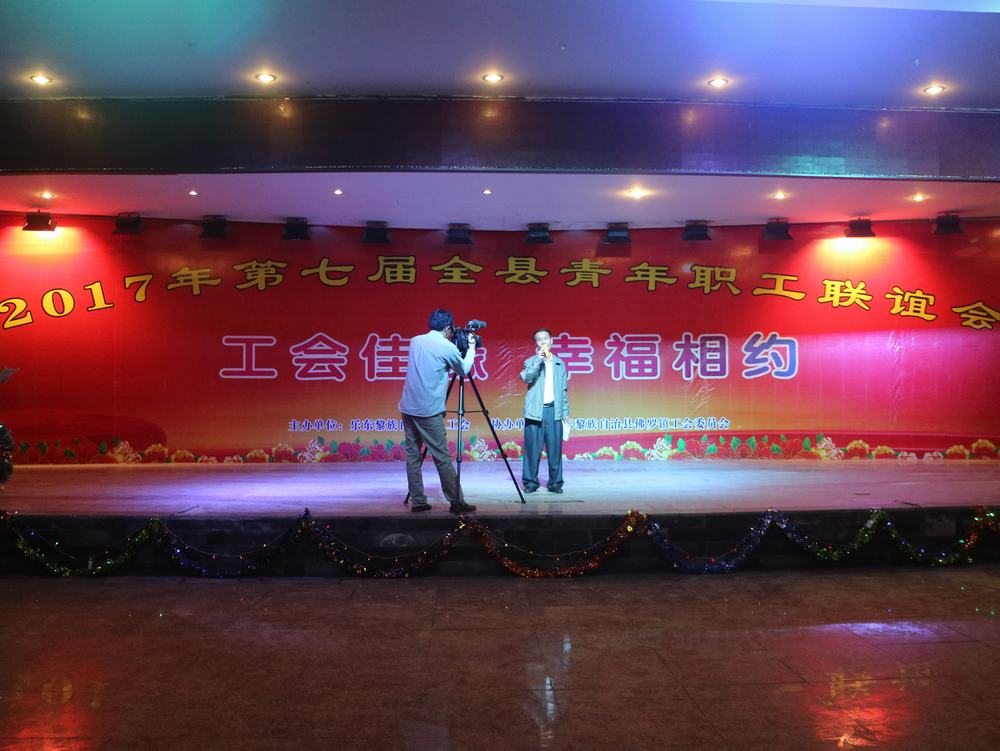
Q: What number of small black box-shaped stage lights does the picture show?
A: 12